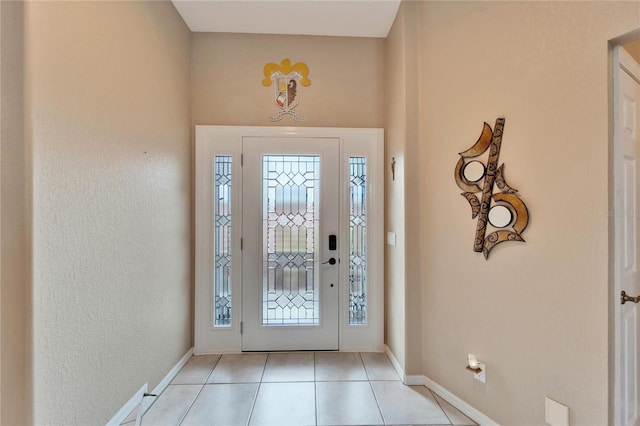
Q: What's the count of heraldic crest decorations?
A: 1